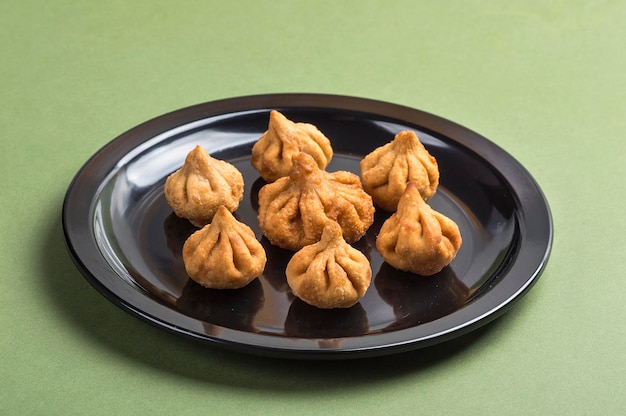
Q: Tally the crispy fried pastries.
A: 7